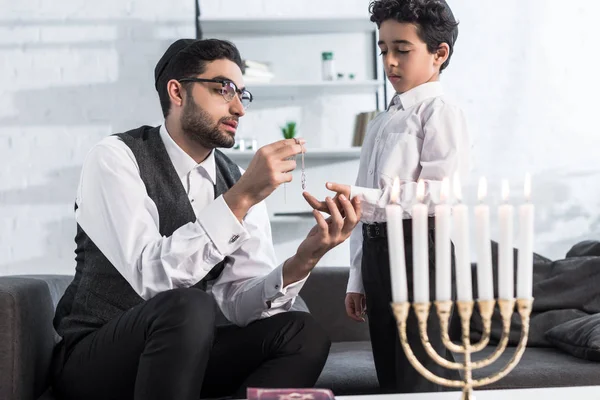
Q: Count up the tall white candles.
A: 7